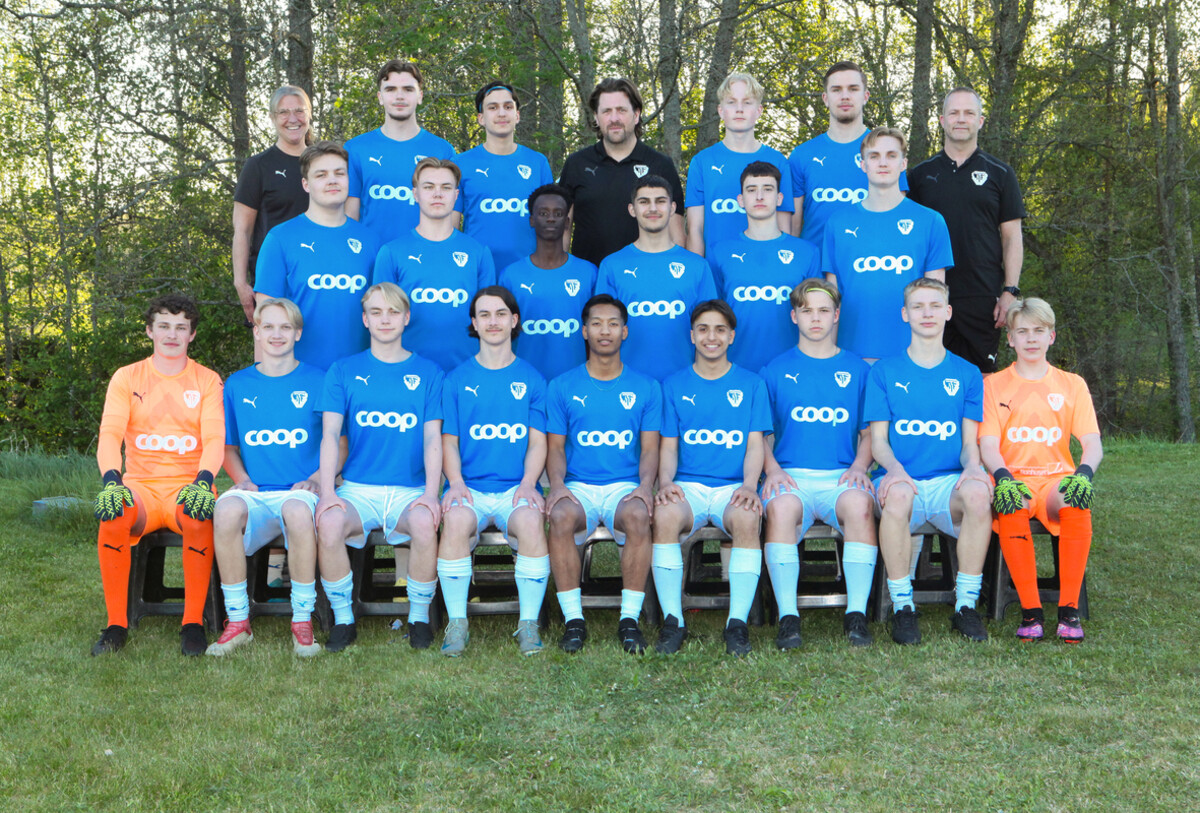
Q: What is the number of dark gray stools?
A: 9